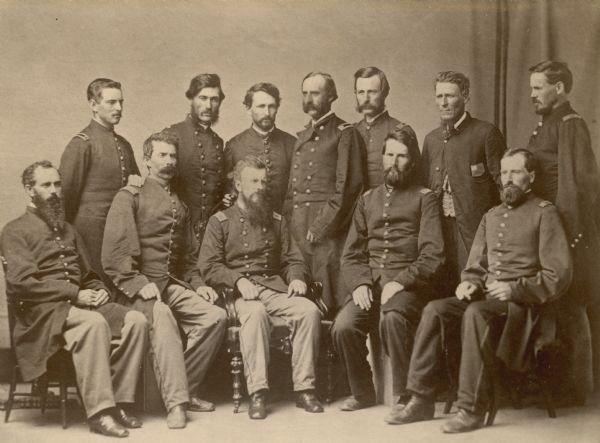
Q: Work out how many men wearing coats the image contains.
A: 12